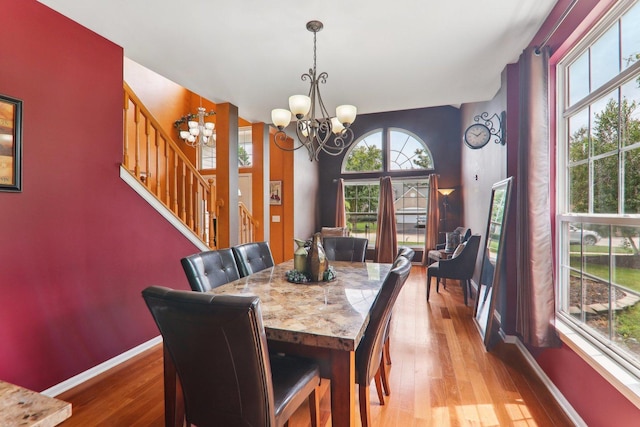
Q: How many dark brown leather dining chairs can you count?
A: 6